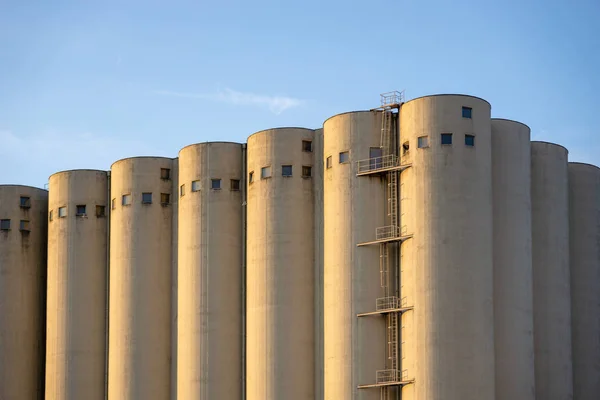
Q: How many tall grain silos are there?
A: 10